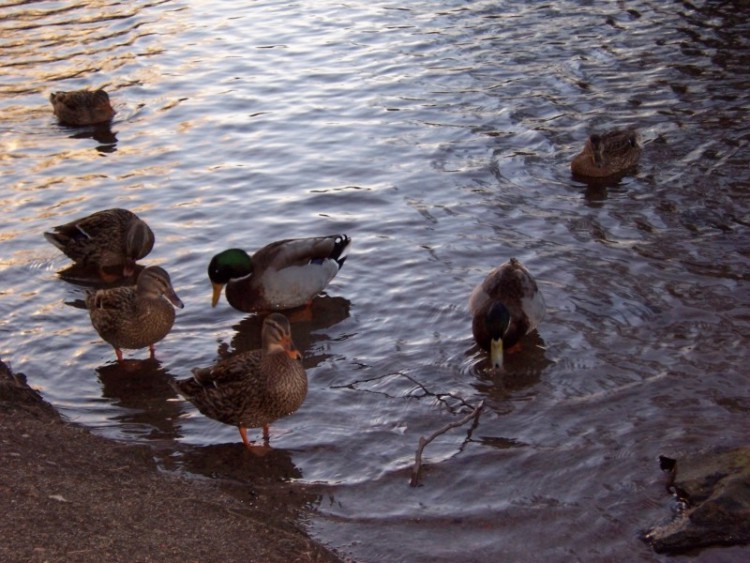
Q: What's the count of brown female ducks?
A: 5